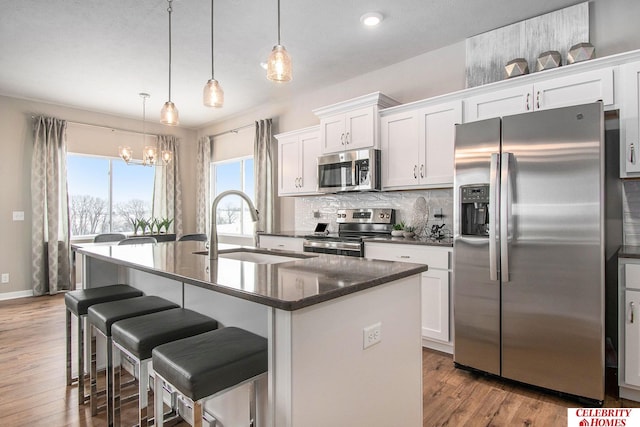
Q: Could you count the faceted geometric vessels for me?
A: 3